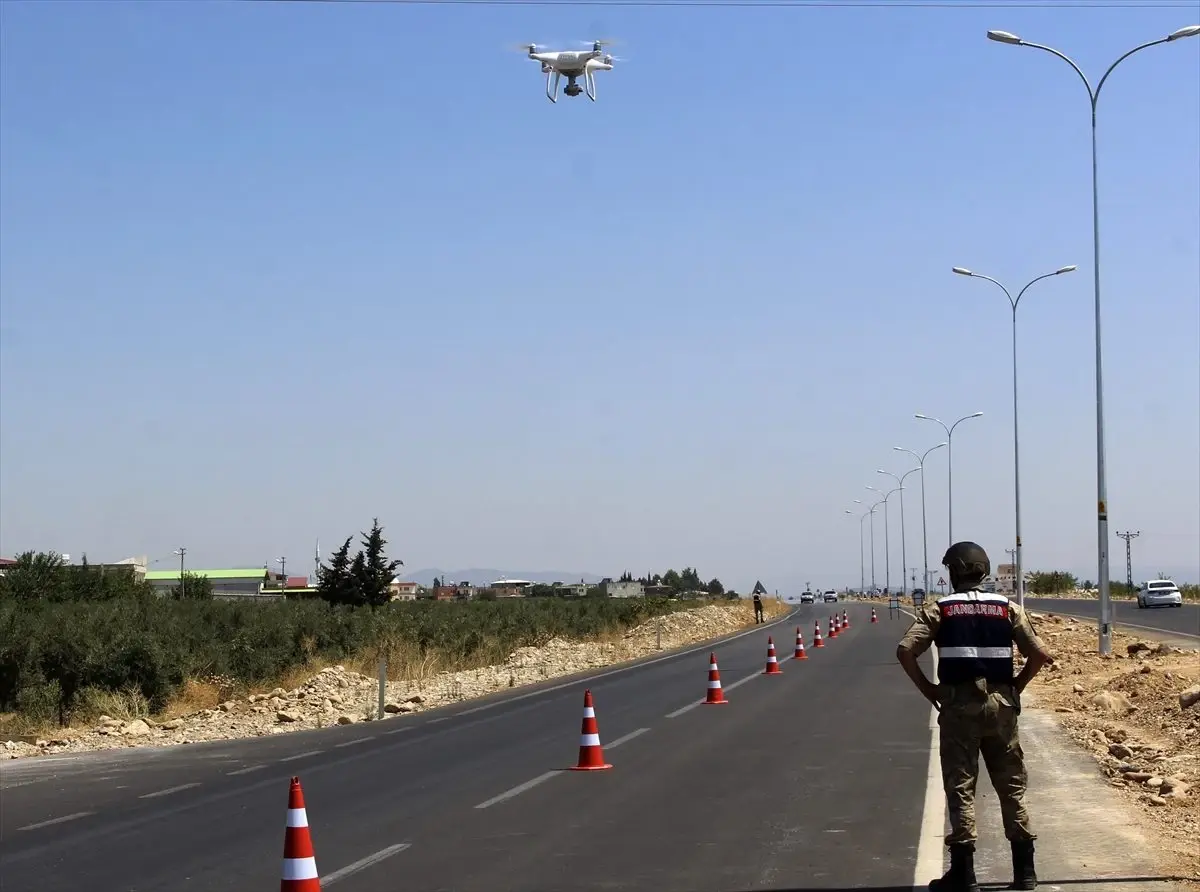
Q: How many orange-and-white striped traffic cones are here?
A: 10